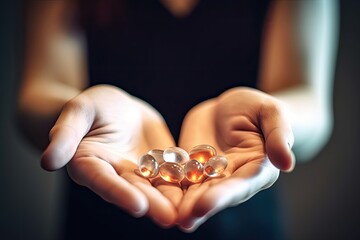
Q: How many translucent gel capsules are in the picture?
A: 7